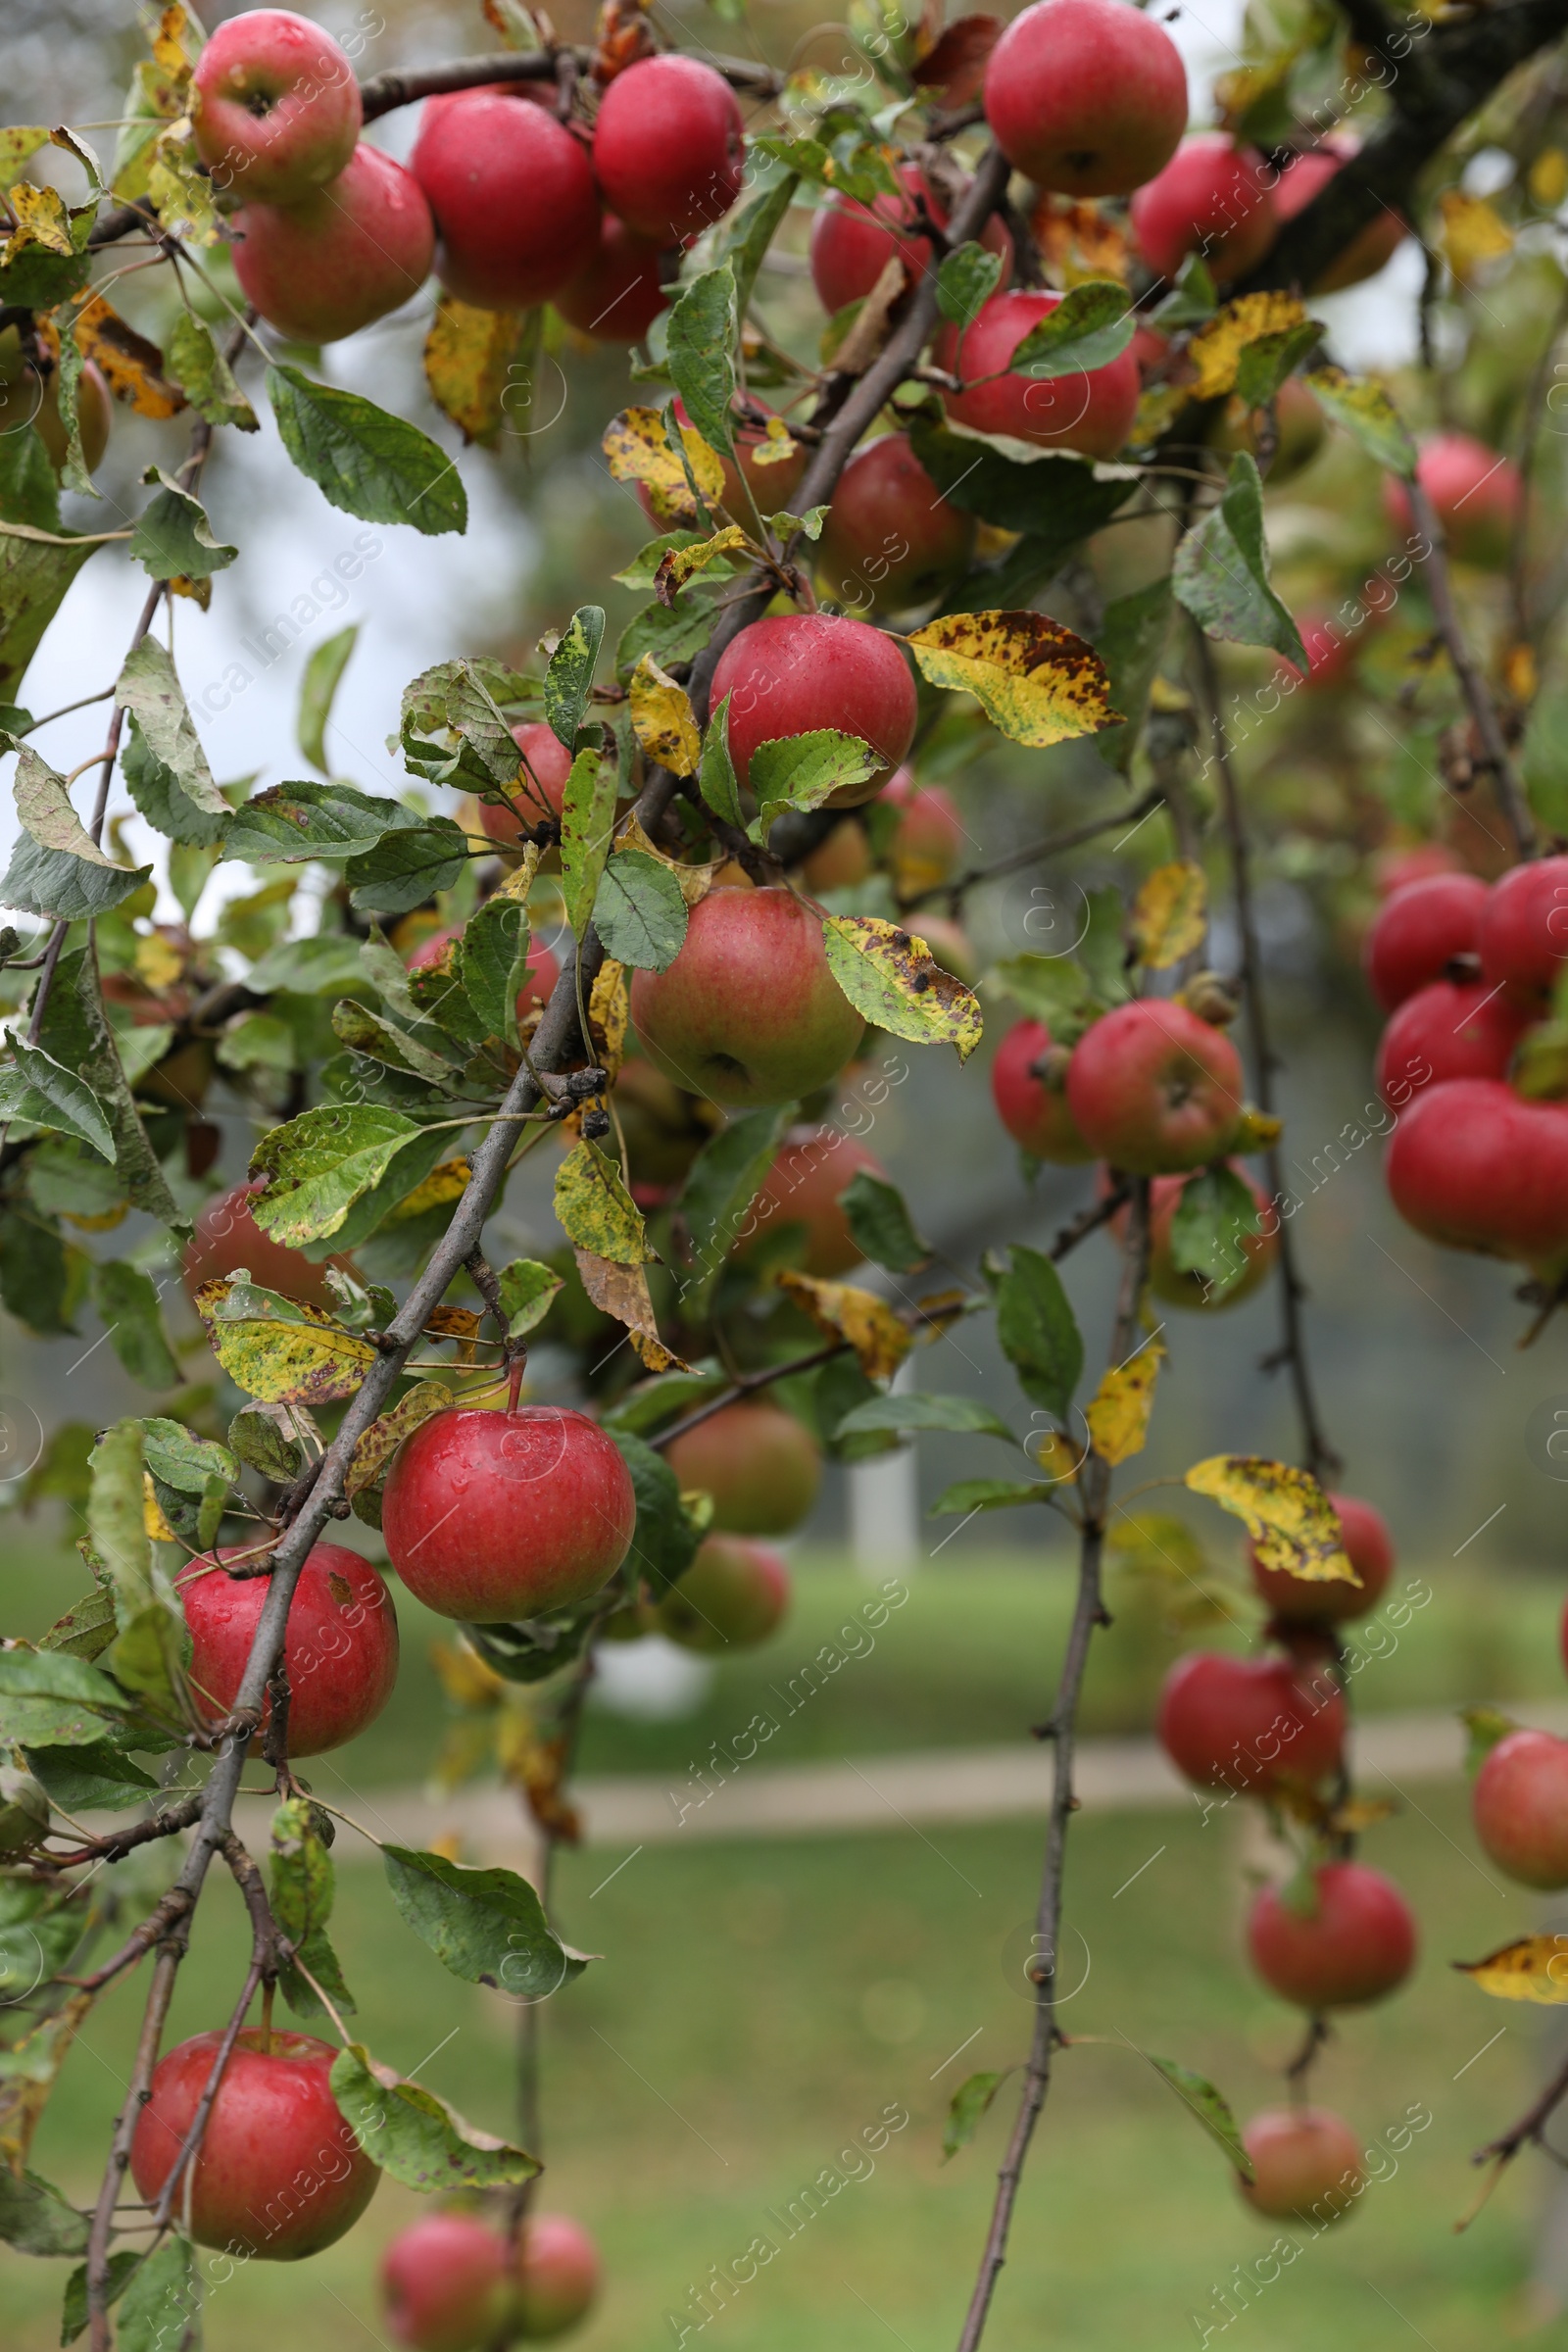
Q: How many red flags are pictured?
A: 0